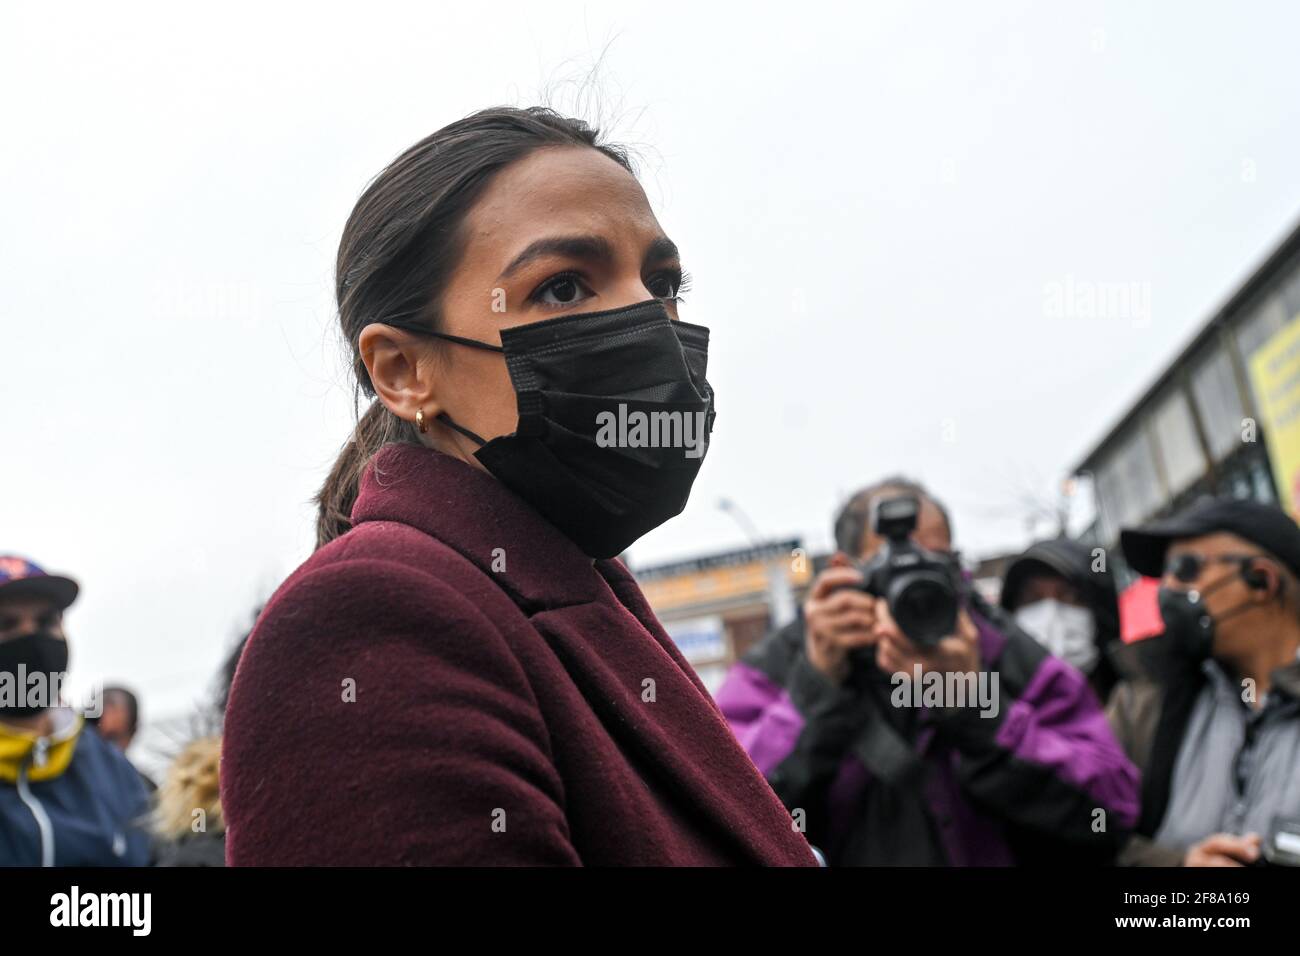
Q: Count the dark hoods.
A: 1